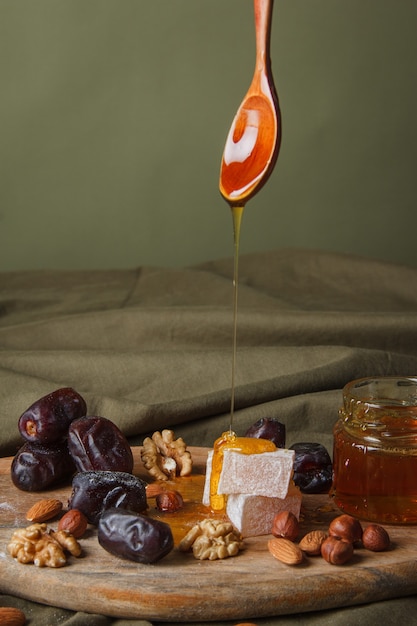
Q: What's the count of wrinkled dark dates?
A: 7